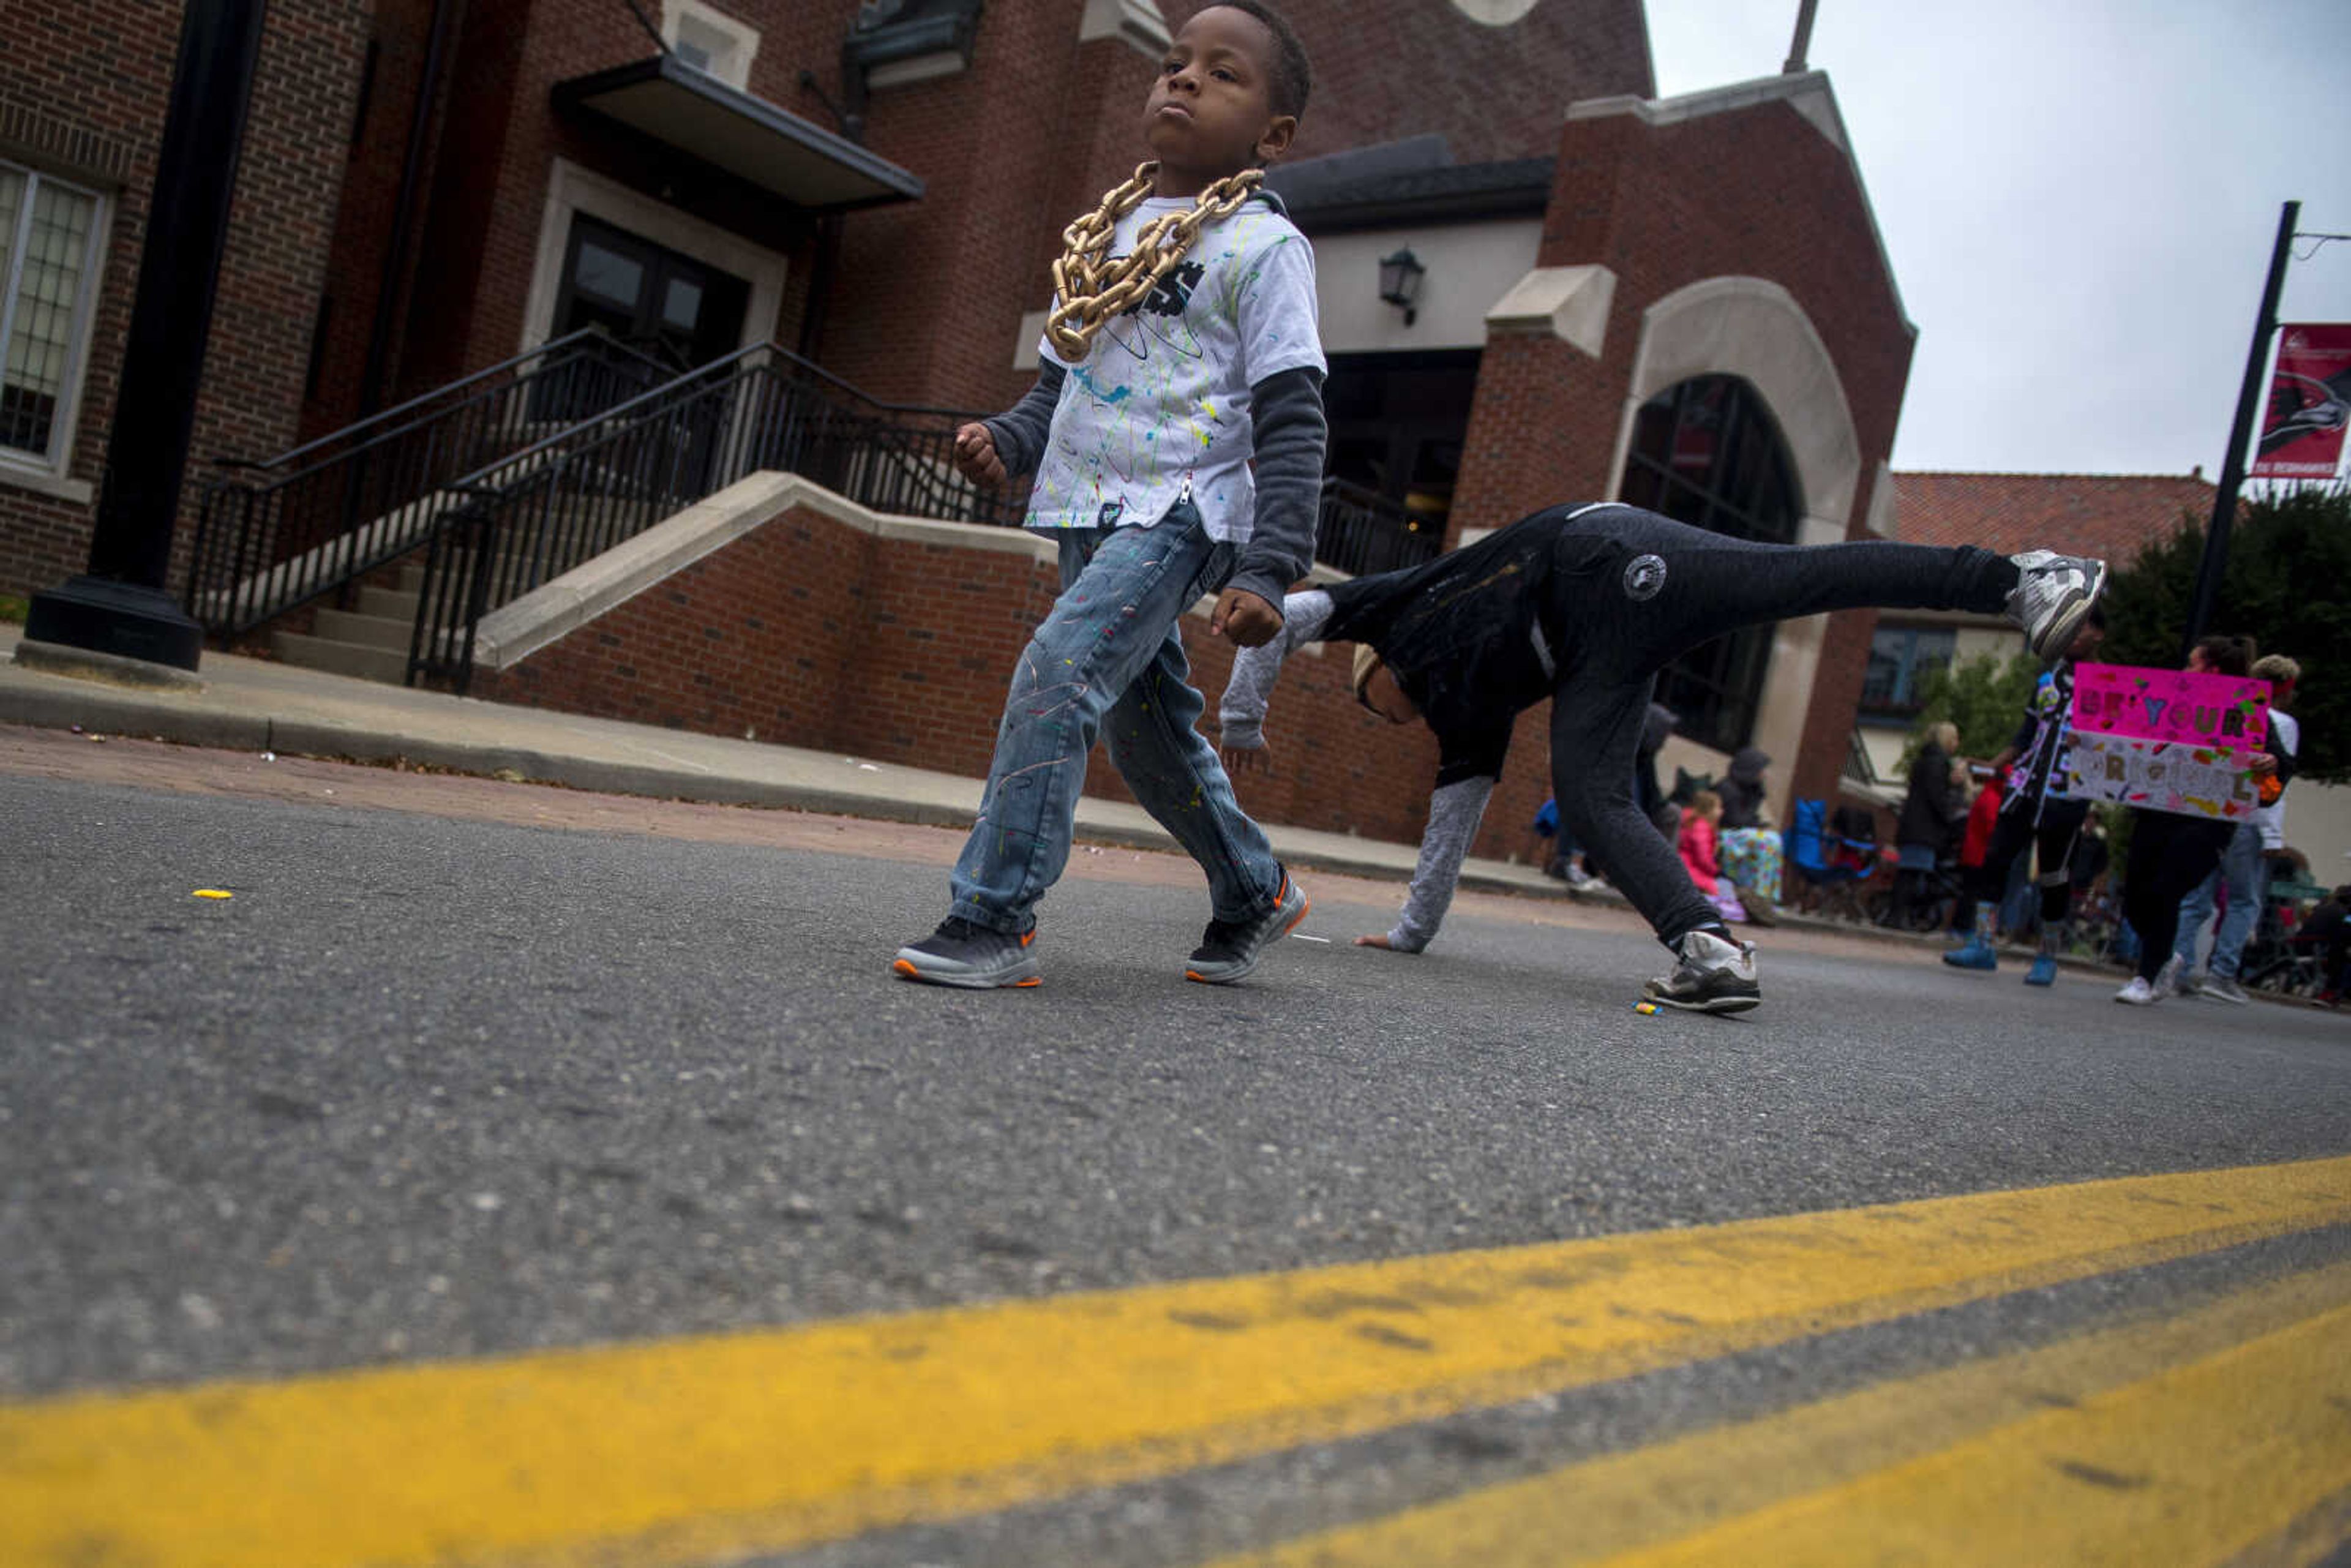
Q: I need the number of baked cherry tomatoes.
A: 0